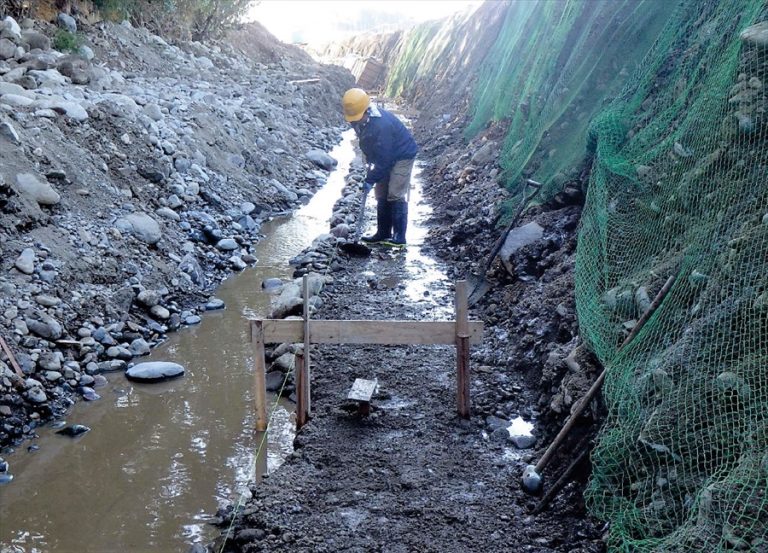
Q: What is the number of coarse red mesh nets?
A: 0